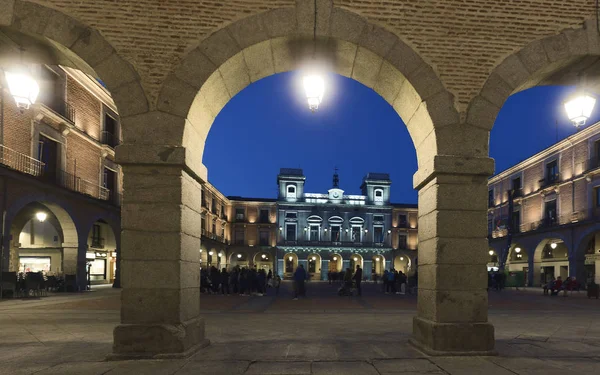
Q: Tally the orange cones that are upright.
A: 0